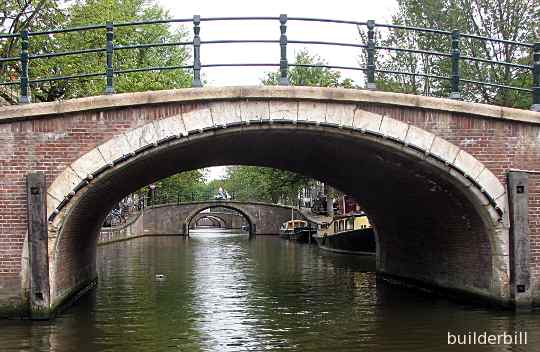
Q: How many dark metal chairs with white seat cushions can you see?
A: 0